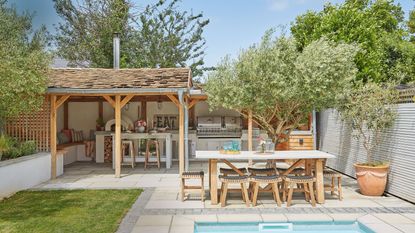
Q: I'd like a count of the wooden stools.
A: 10